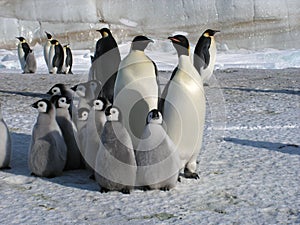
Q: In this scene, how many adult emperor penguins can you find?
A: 8